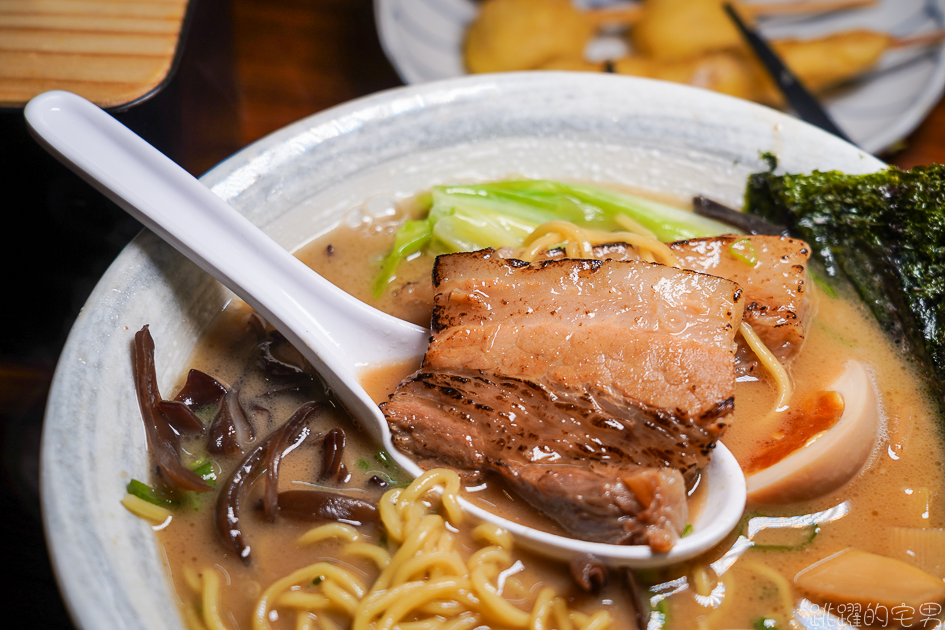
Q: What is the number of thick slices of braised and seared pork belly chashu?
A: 2